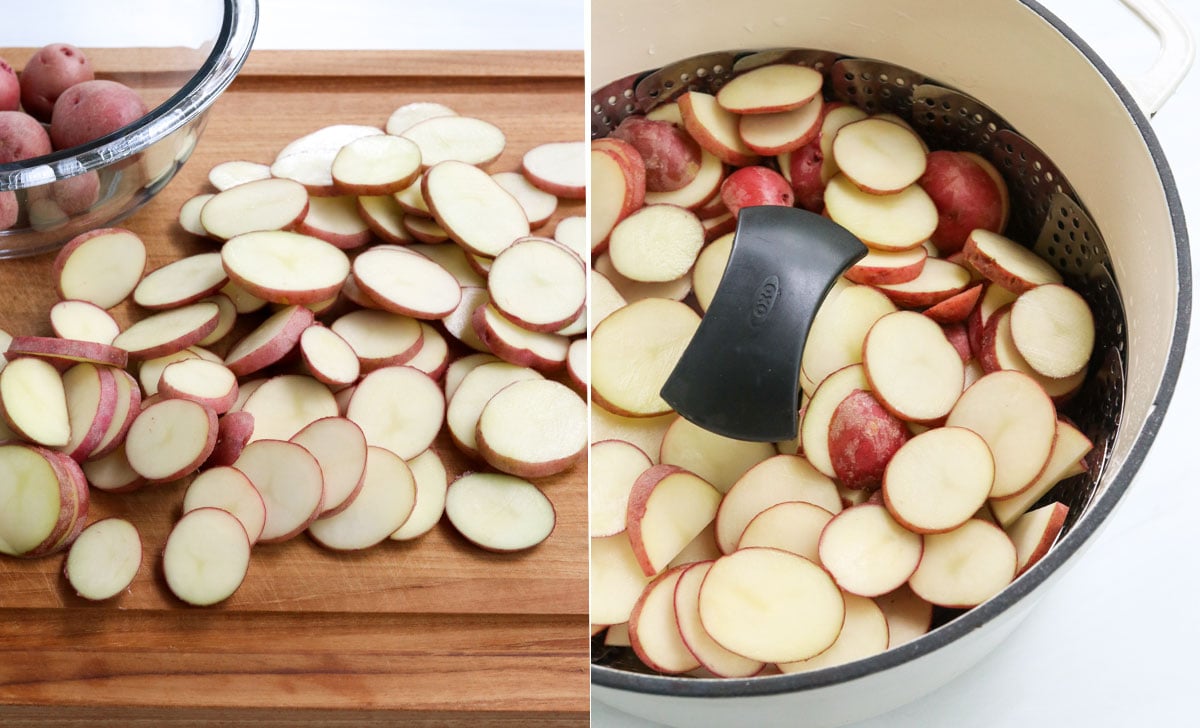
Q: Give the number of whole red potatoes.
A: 4